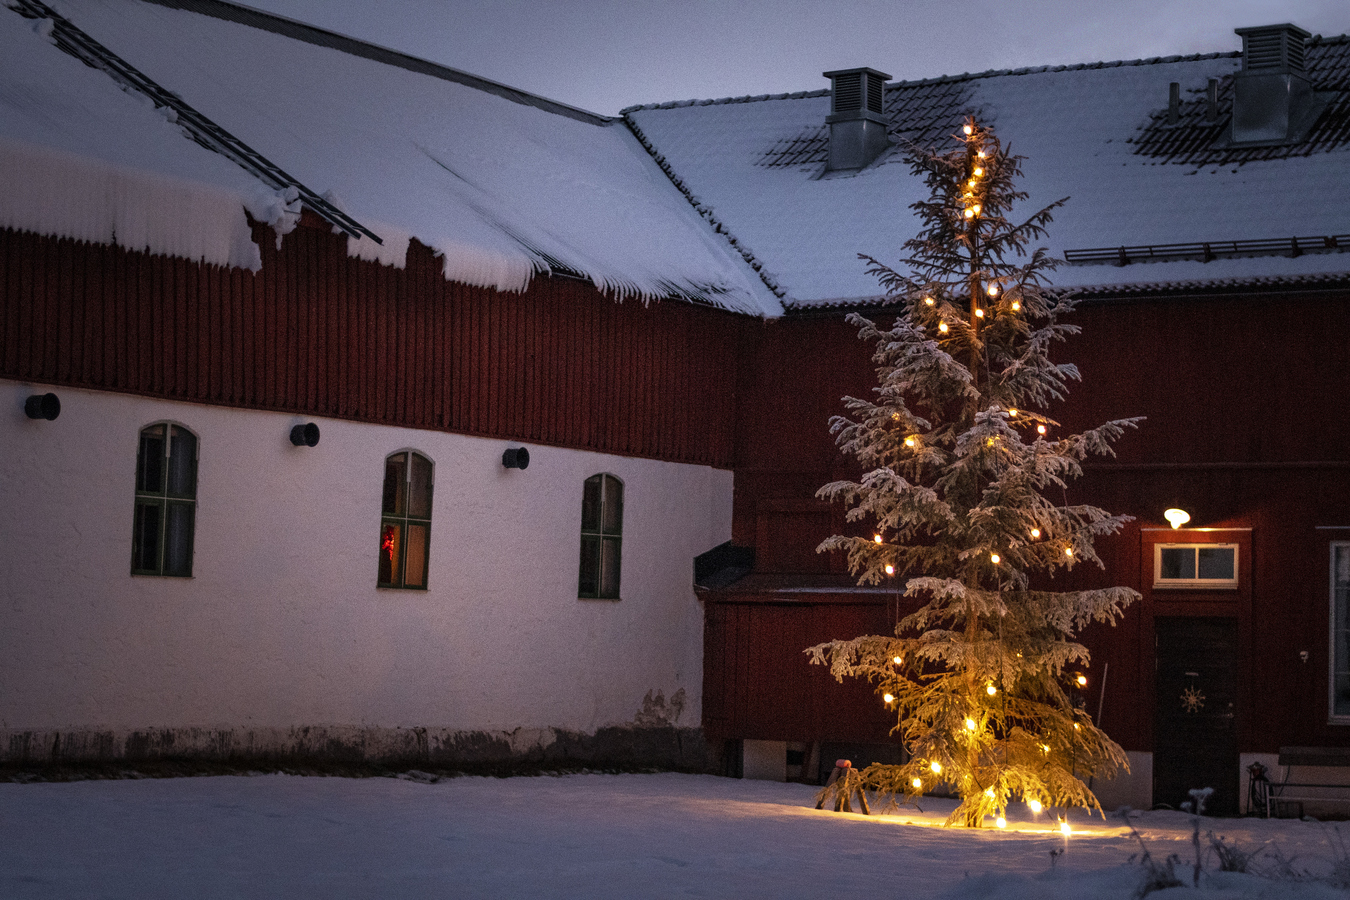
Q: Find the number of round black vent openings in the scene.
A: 3